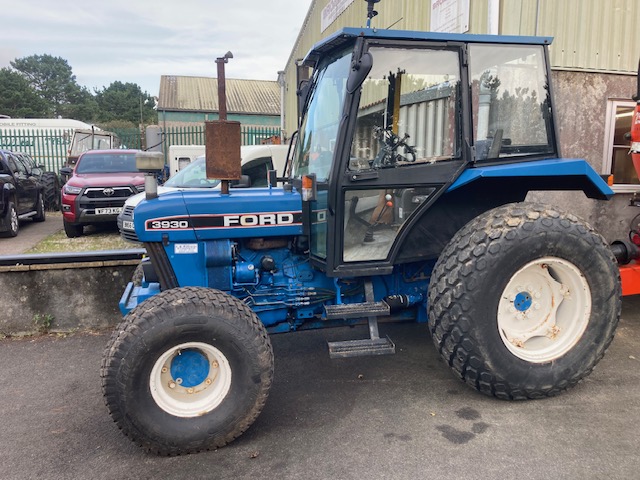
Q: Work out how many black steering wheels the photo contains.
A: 1